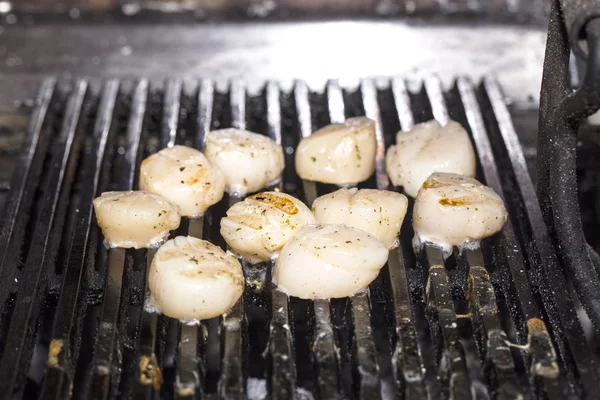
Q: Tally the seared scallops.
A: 10